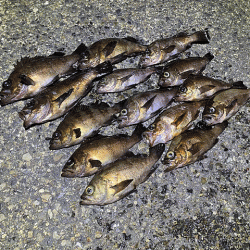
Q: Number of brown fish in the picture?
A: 14